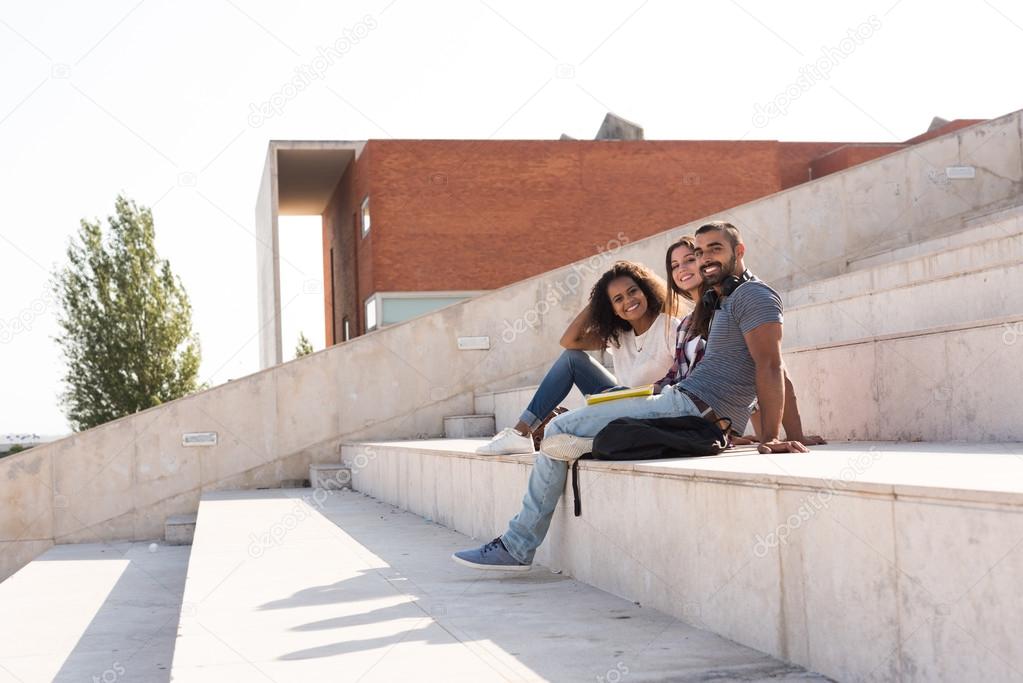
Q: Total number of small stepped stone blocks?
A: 3